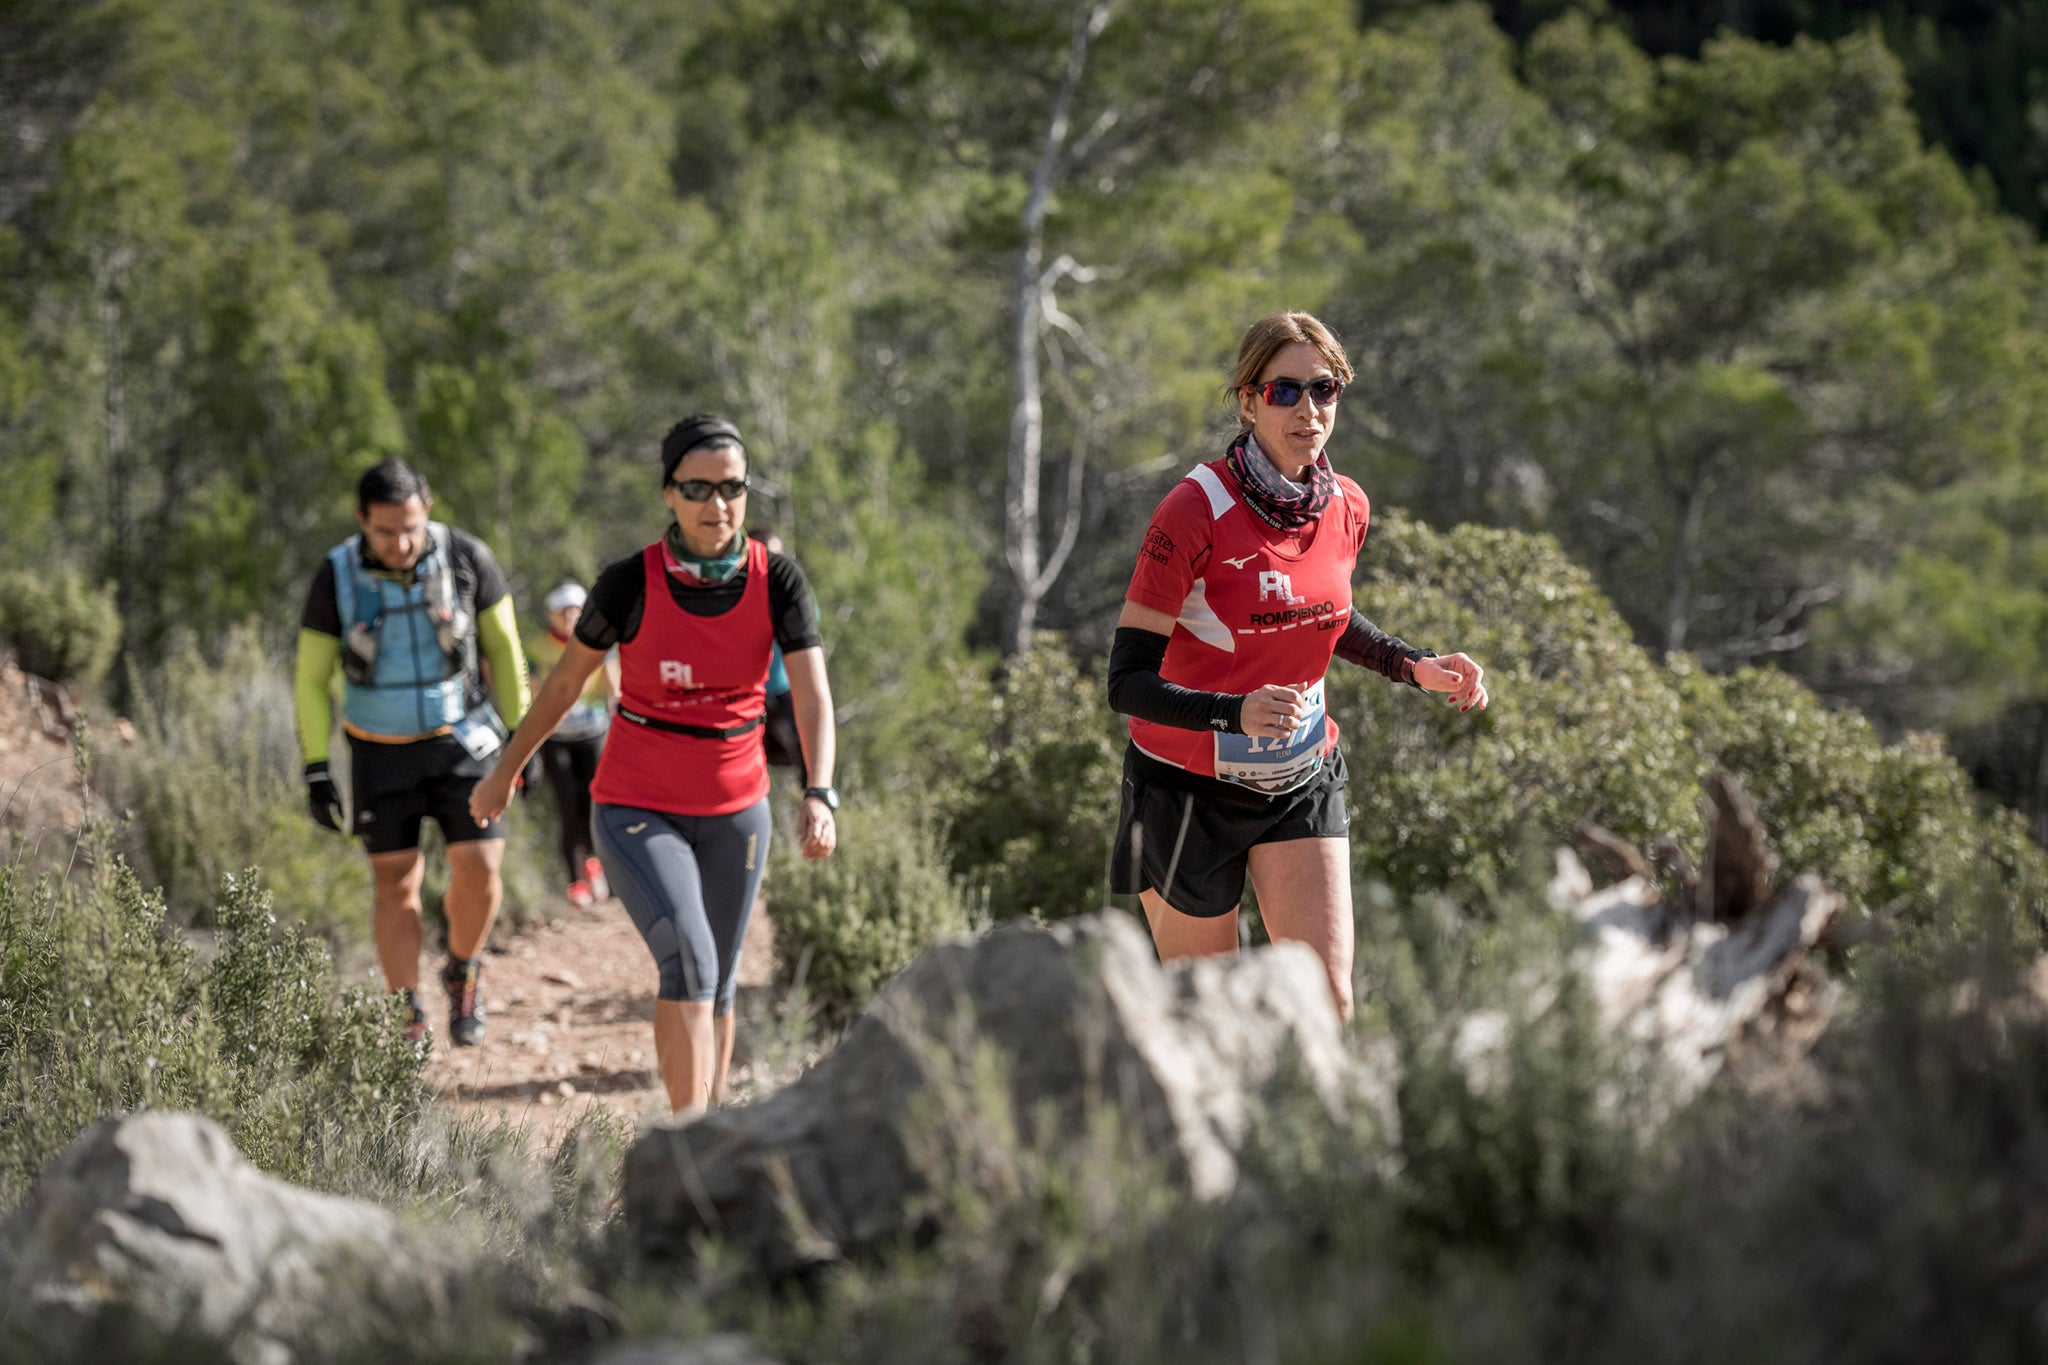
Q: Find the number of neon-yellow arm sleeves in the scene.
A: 2